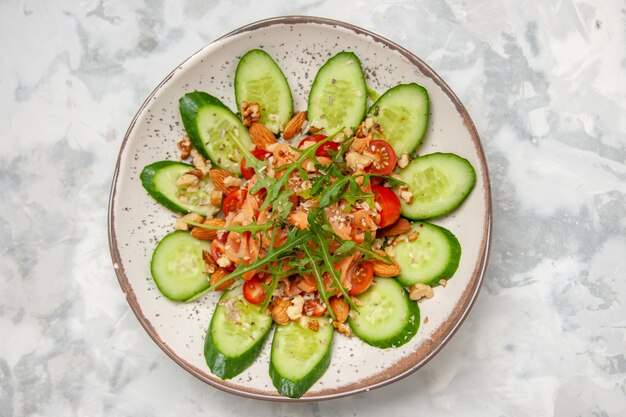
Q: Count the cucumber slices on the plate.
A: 11